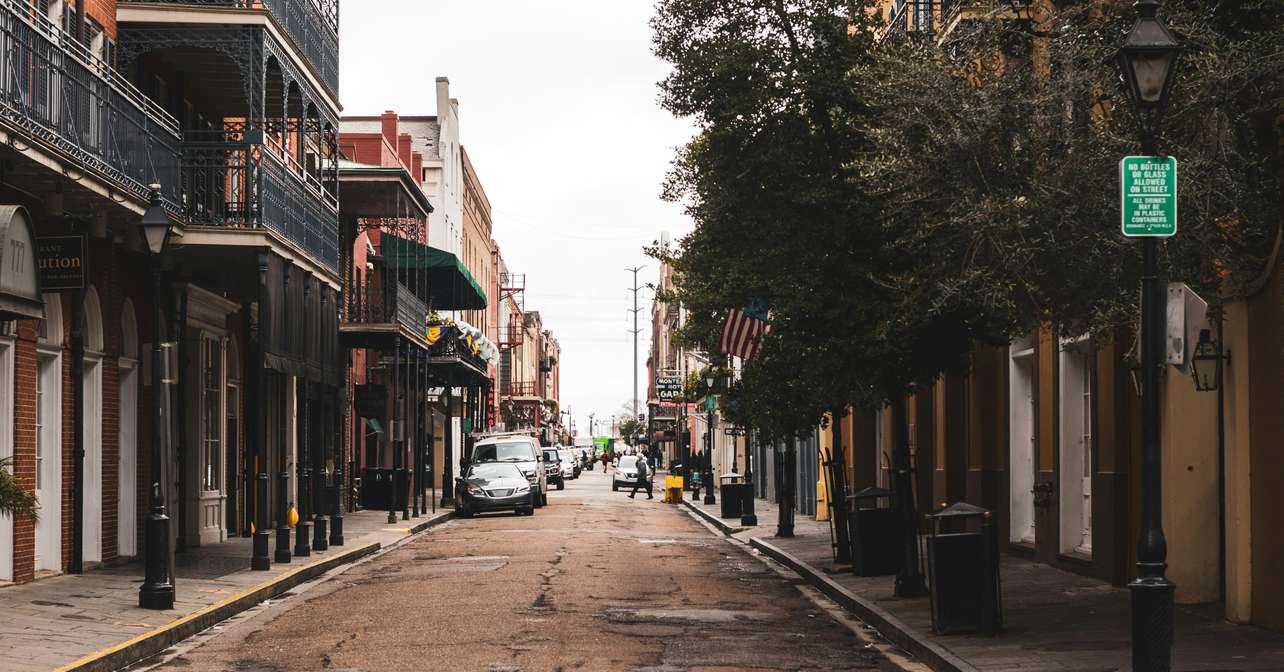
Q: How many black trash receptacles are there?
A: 3